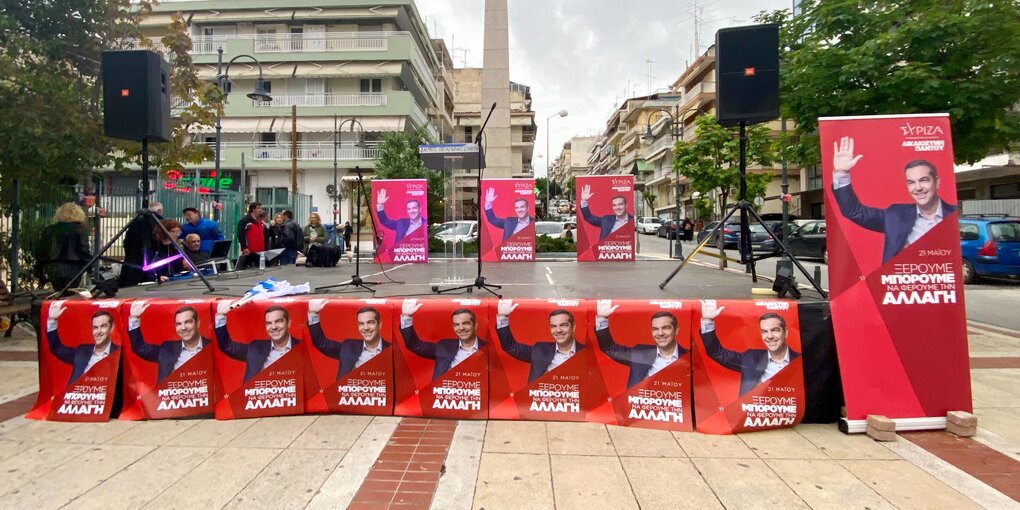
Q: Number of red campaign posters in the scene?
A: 12